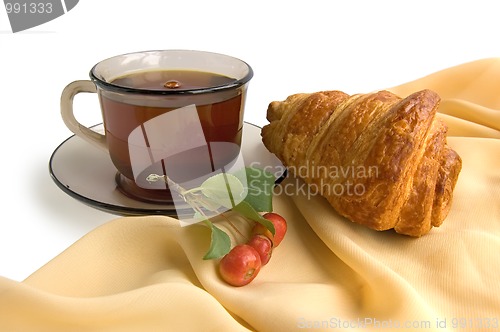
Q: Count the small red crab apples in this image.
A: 3